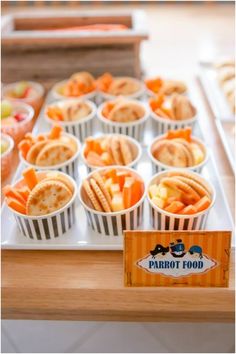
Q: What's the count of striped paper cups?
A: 12